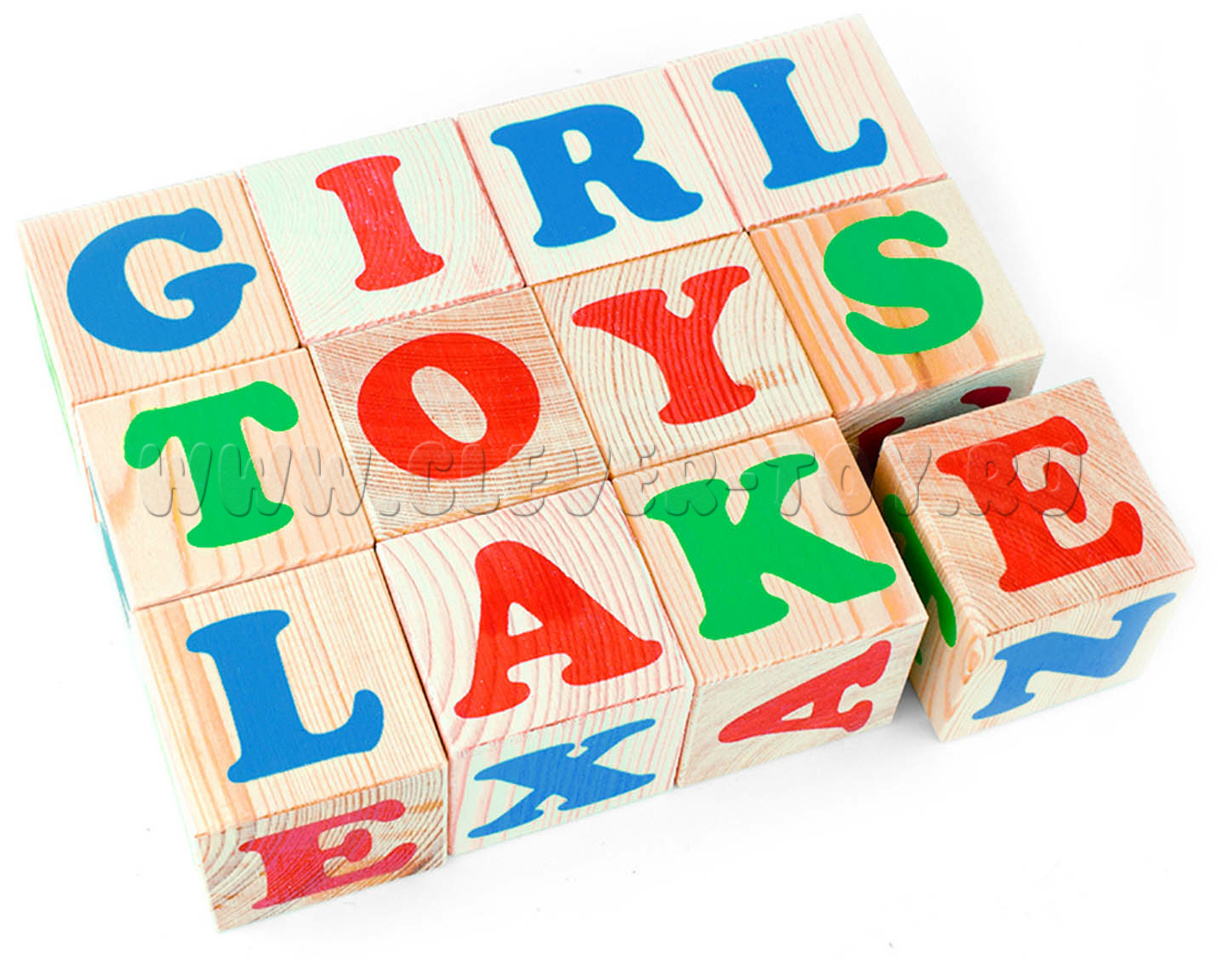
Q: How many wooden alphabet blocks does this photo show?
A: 12